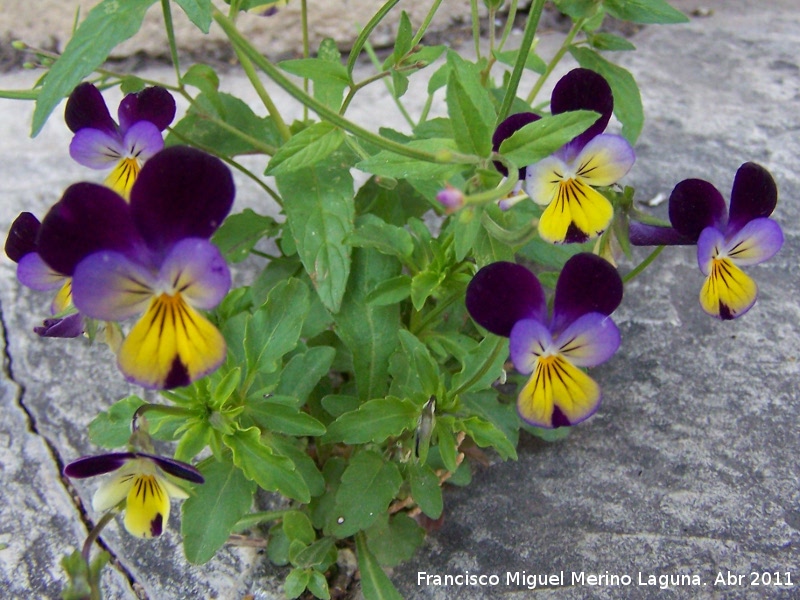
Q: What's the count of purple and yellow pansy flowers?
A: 7